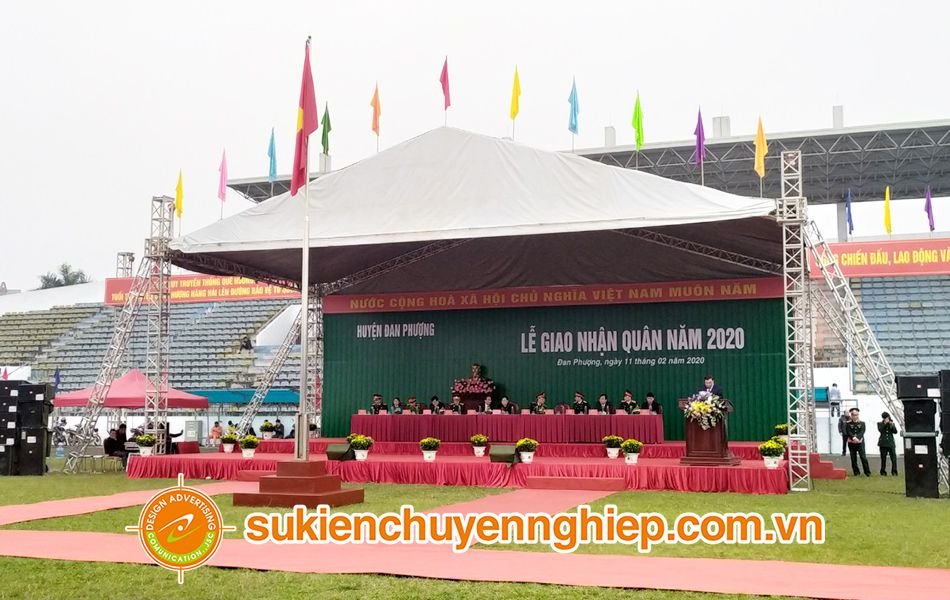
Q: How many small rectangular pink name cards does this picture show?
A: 13